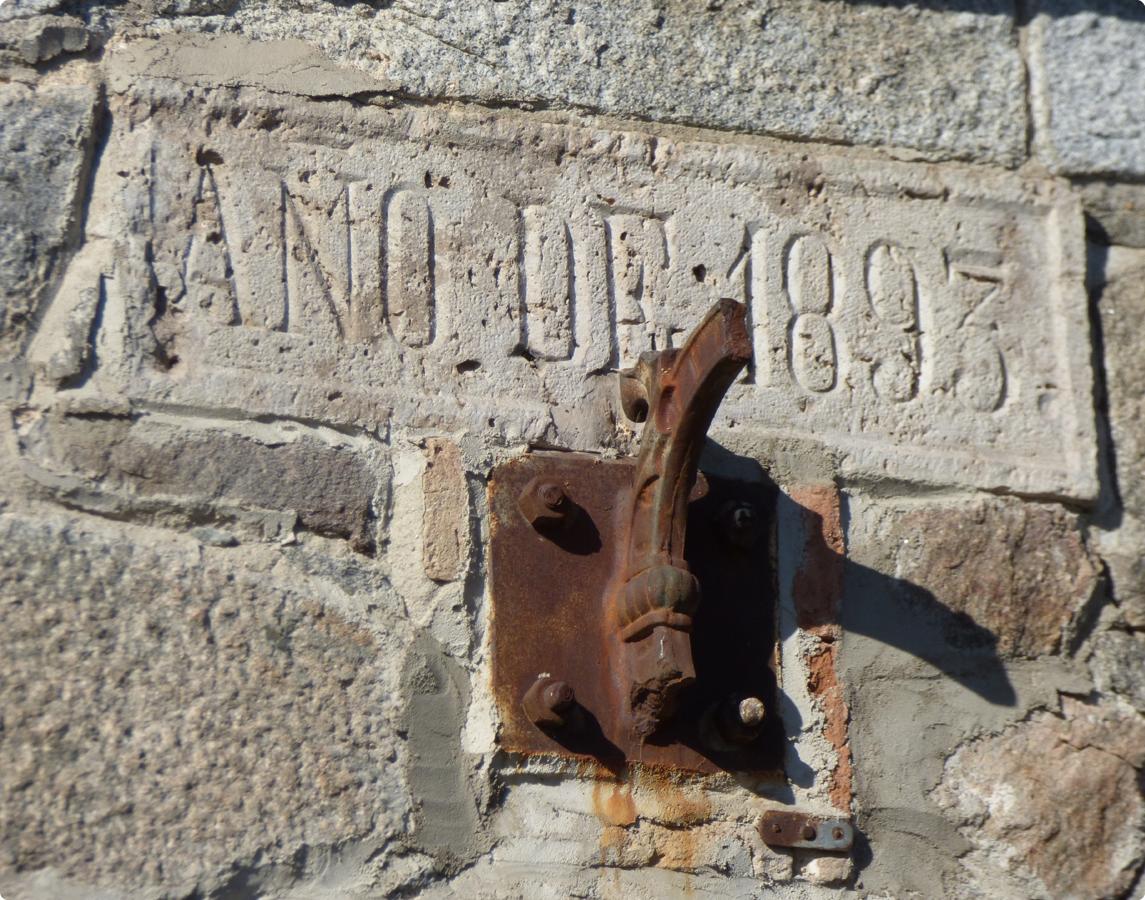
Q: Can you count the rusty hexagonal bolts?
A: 4